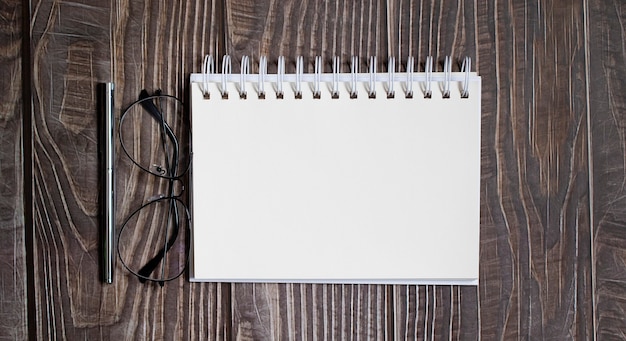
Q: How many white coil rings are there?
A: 15